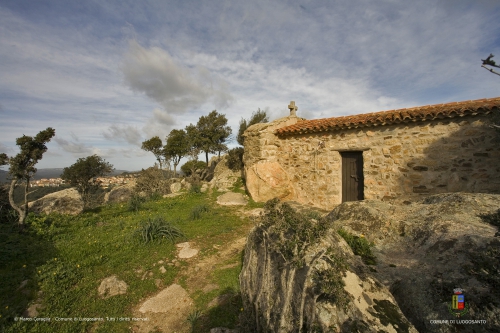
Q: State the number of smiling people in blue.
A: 0